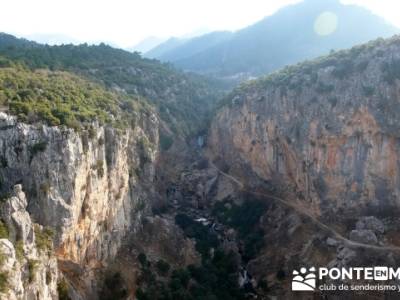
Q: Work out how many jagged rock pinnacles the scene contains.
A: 1